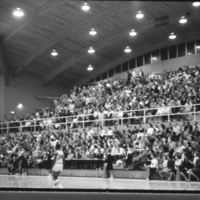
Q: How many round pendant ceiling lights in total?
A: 12